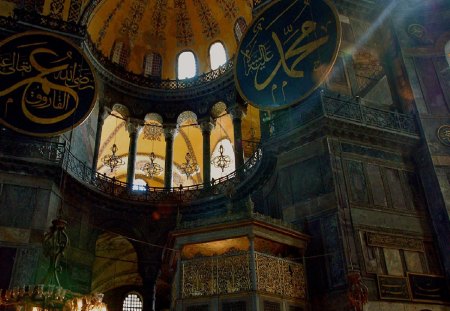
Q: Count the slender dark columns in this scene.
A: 5